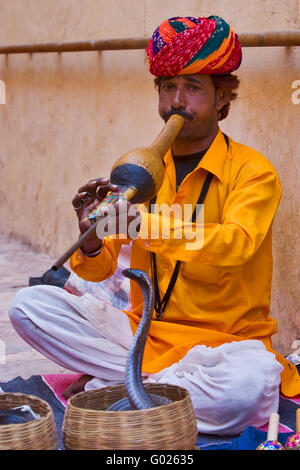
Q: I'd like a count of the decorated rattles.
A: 2